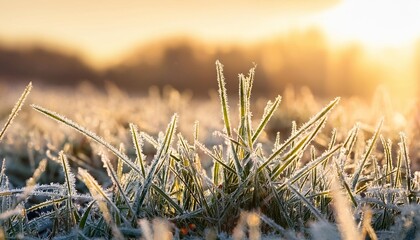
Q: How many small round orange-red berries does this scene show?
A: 2